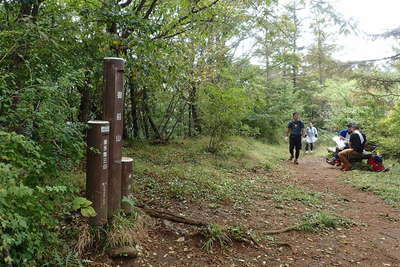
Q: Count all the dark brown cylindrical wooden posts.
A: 3